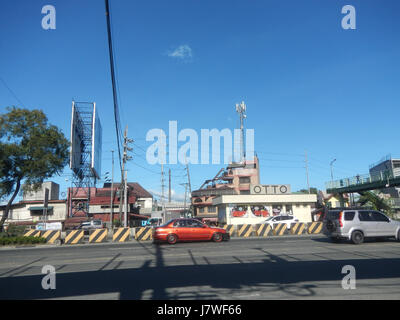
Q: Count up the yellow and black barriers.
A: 12